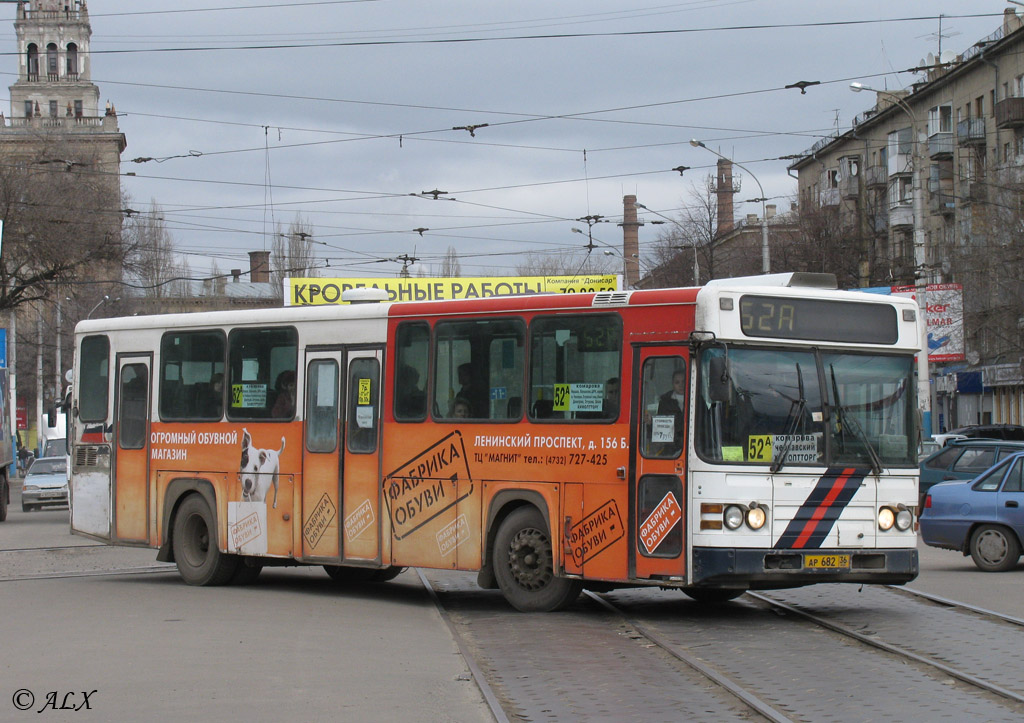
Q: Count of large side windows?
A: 4